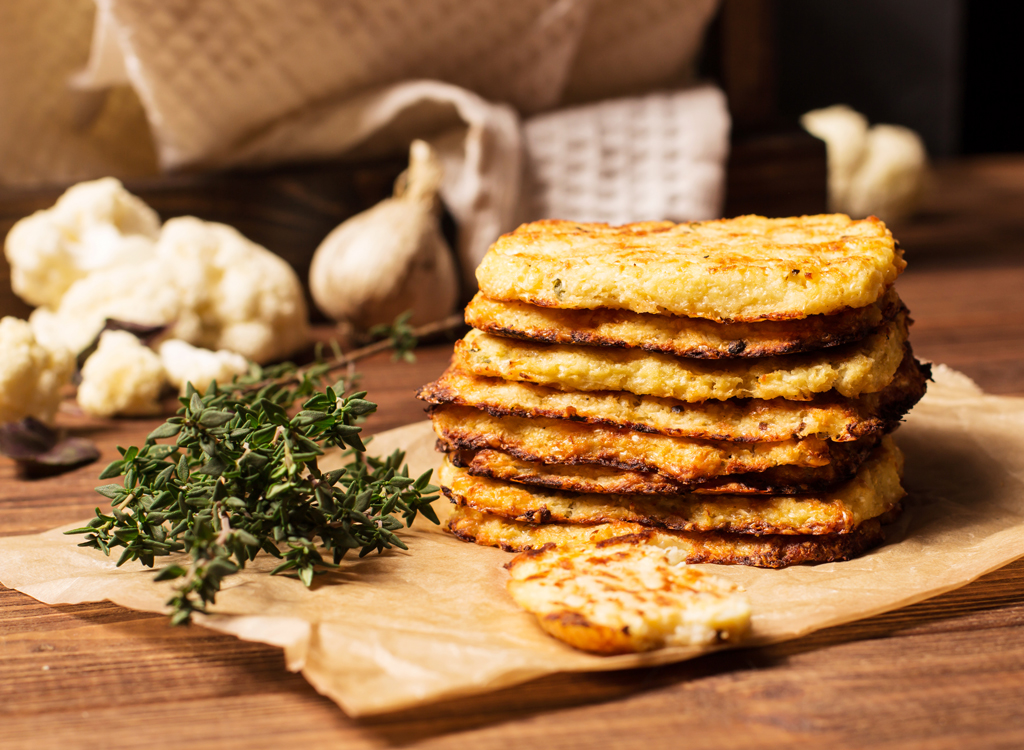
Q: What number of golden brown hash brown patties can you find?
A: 9